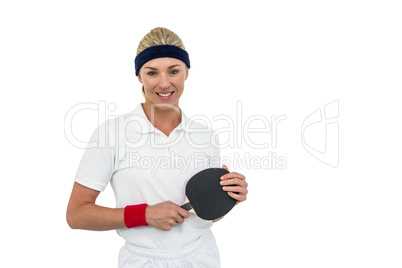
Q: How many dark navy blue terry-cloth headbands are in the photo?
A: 1